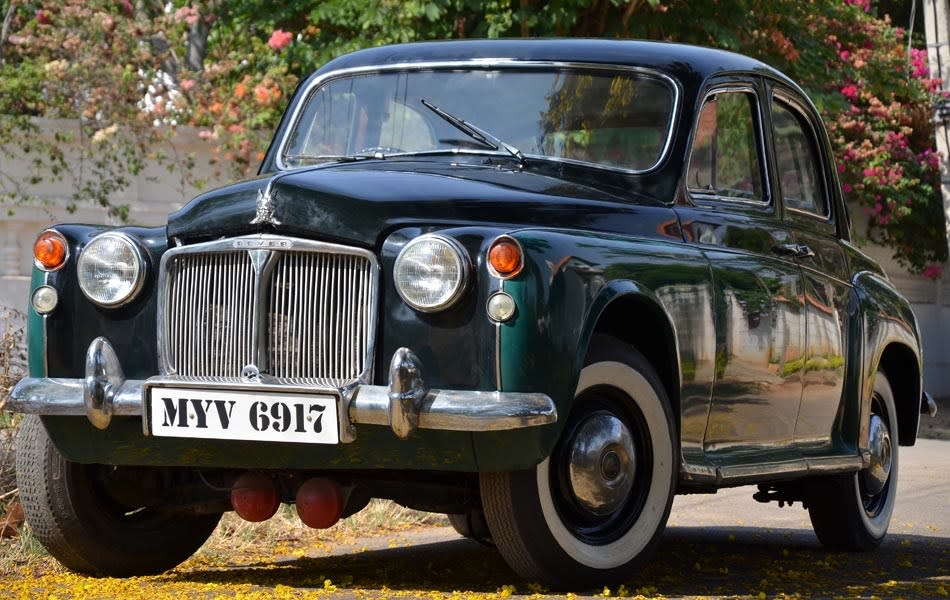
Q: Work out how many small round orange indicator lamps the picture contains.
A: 2